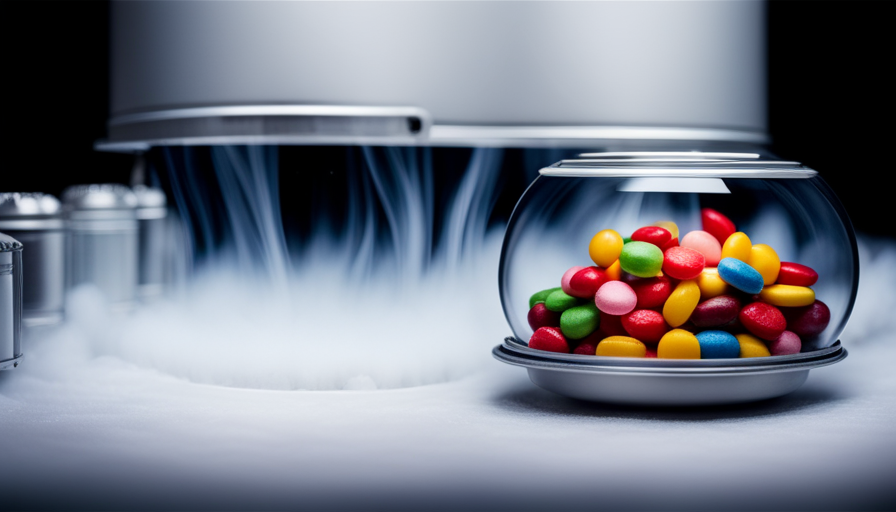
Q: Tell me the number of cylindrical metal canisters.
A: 4